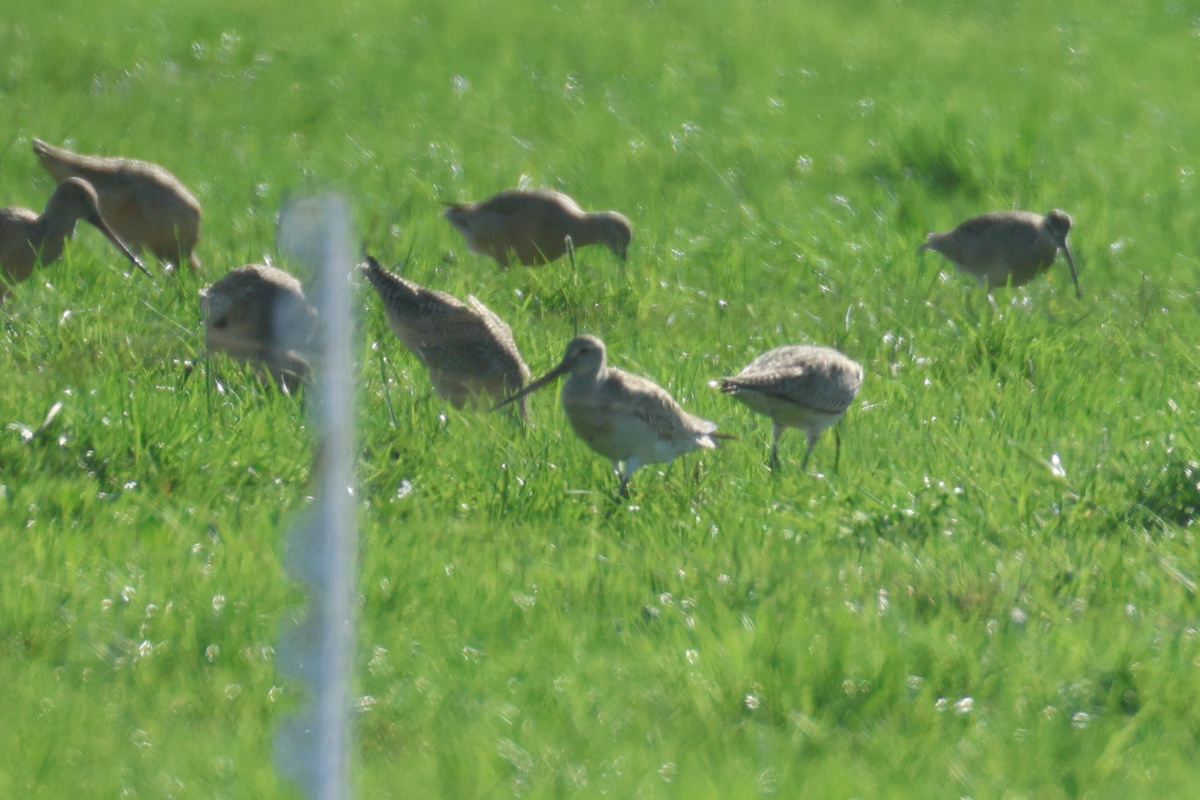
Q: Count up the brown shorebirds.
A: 8